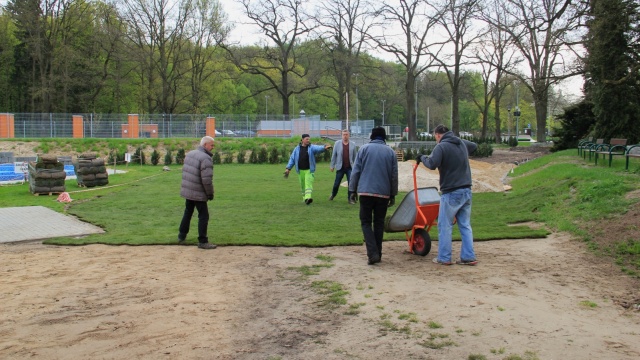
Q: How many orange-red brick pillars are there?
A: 4